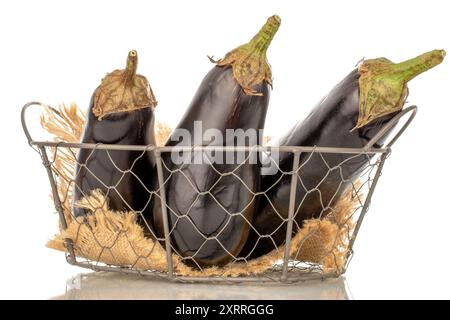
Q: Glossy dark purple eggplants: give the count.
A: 3